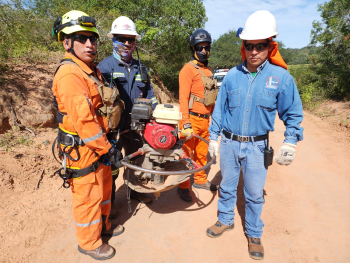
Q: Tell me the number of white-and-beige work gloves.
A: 2